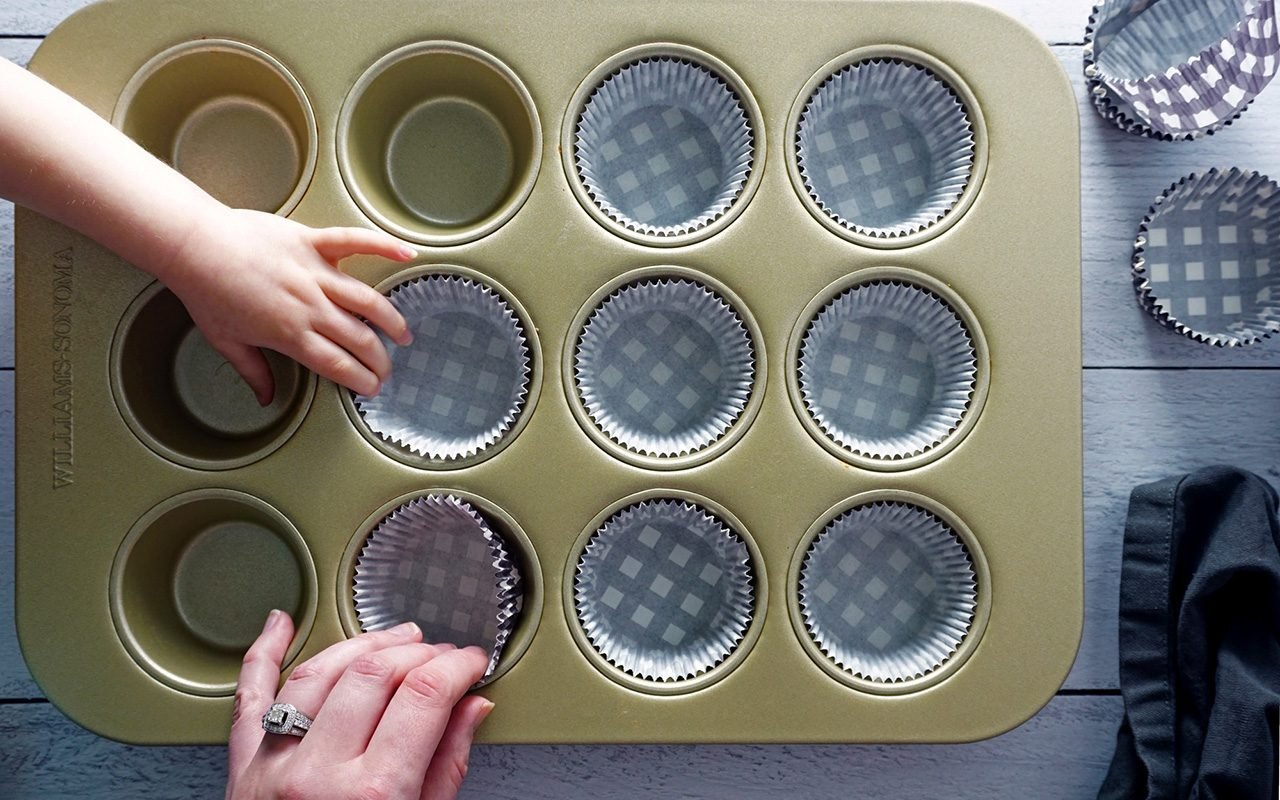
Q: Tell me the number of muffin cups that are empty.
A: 4